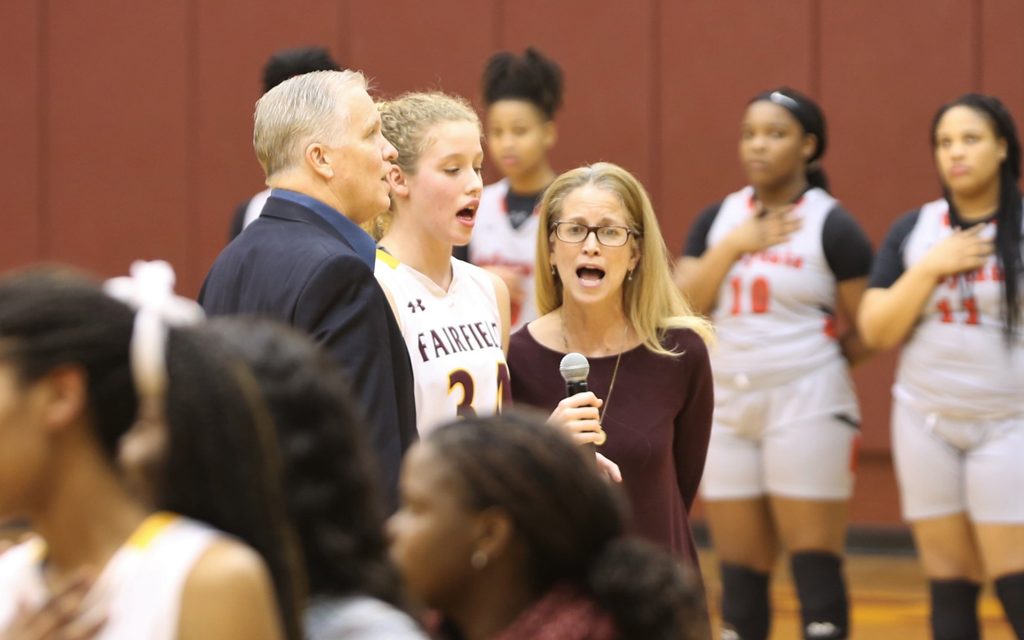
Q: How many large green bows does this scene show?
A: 0